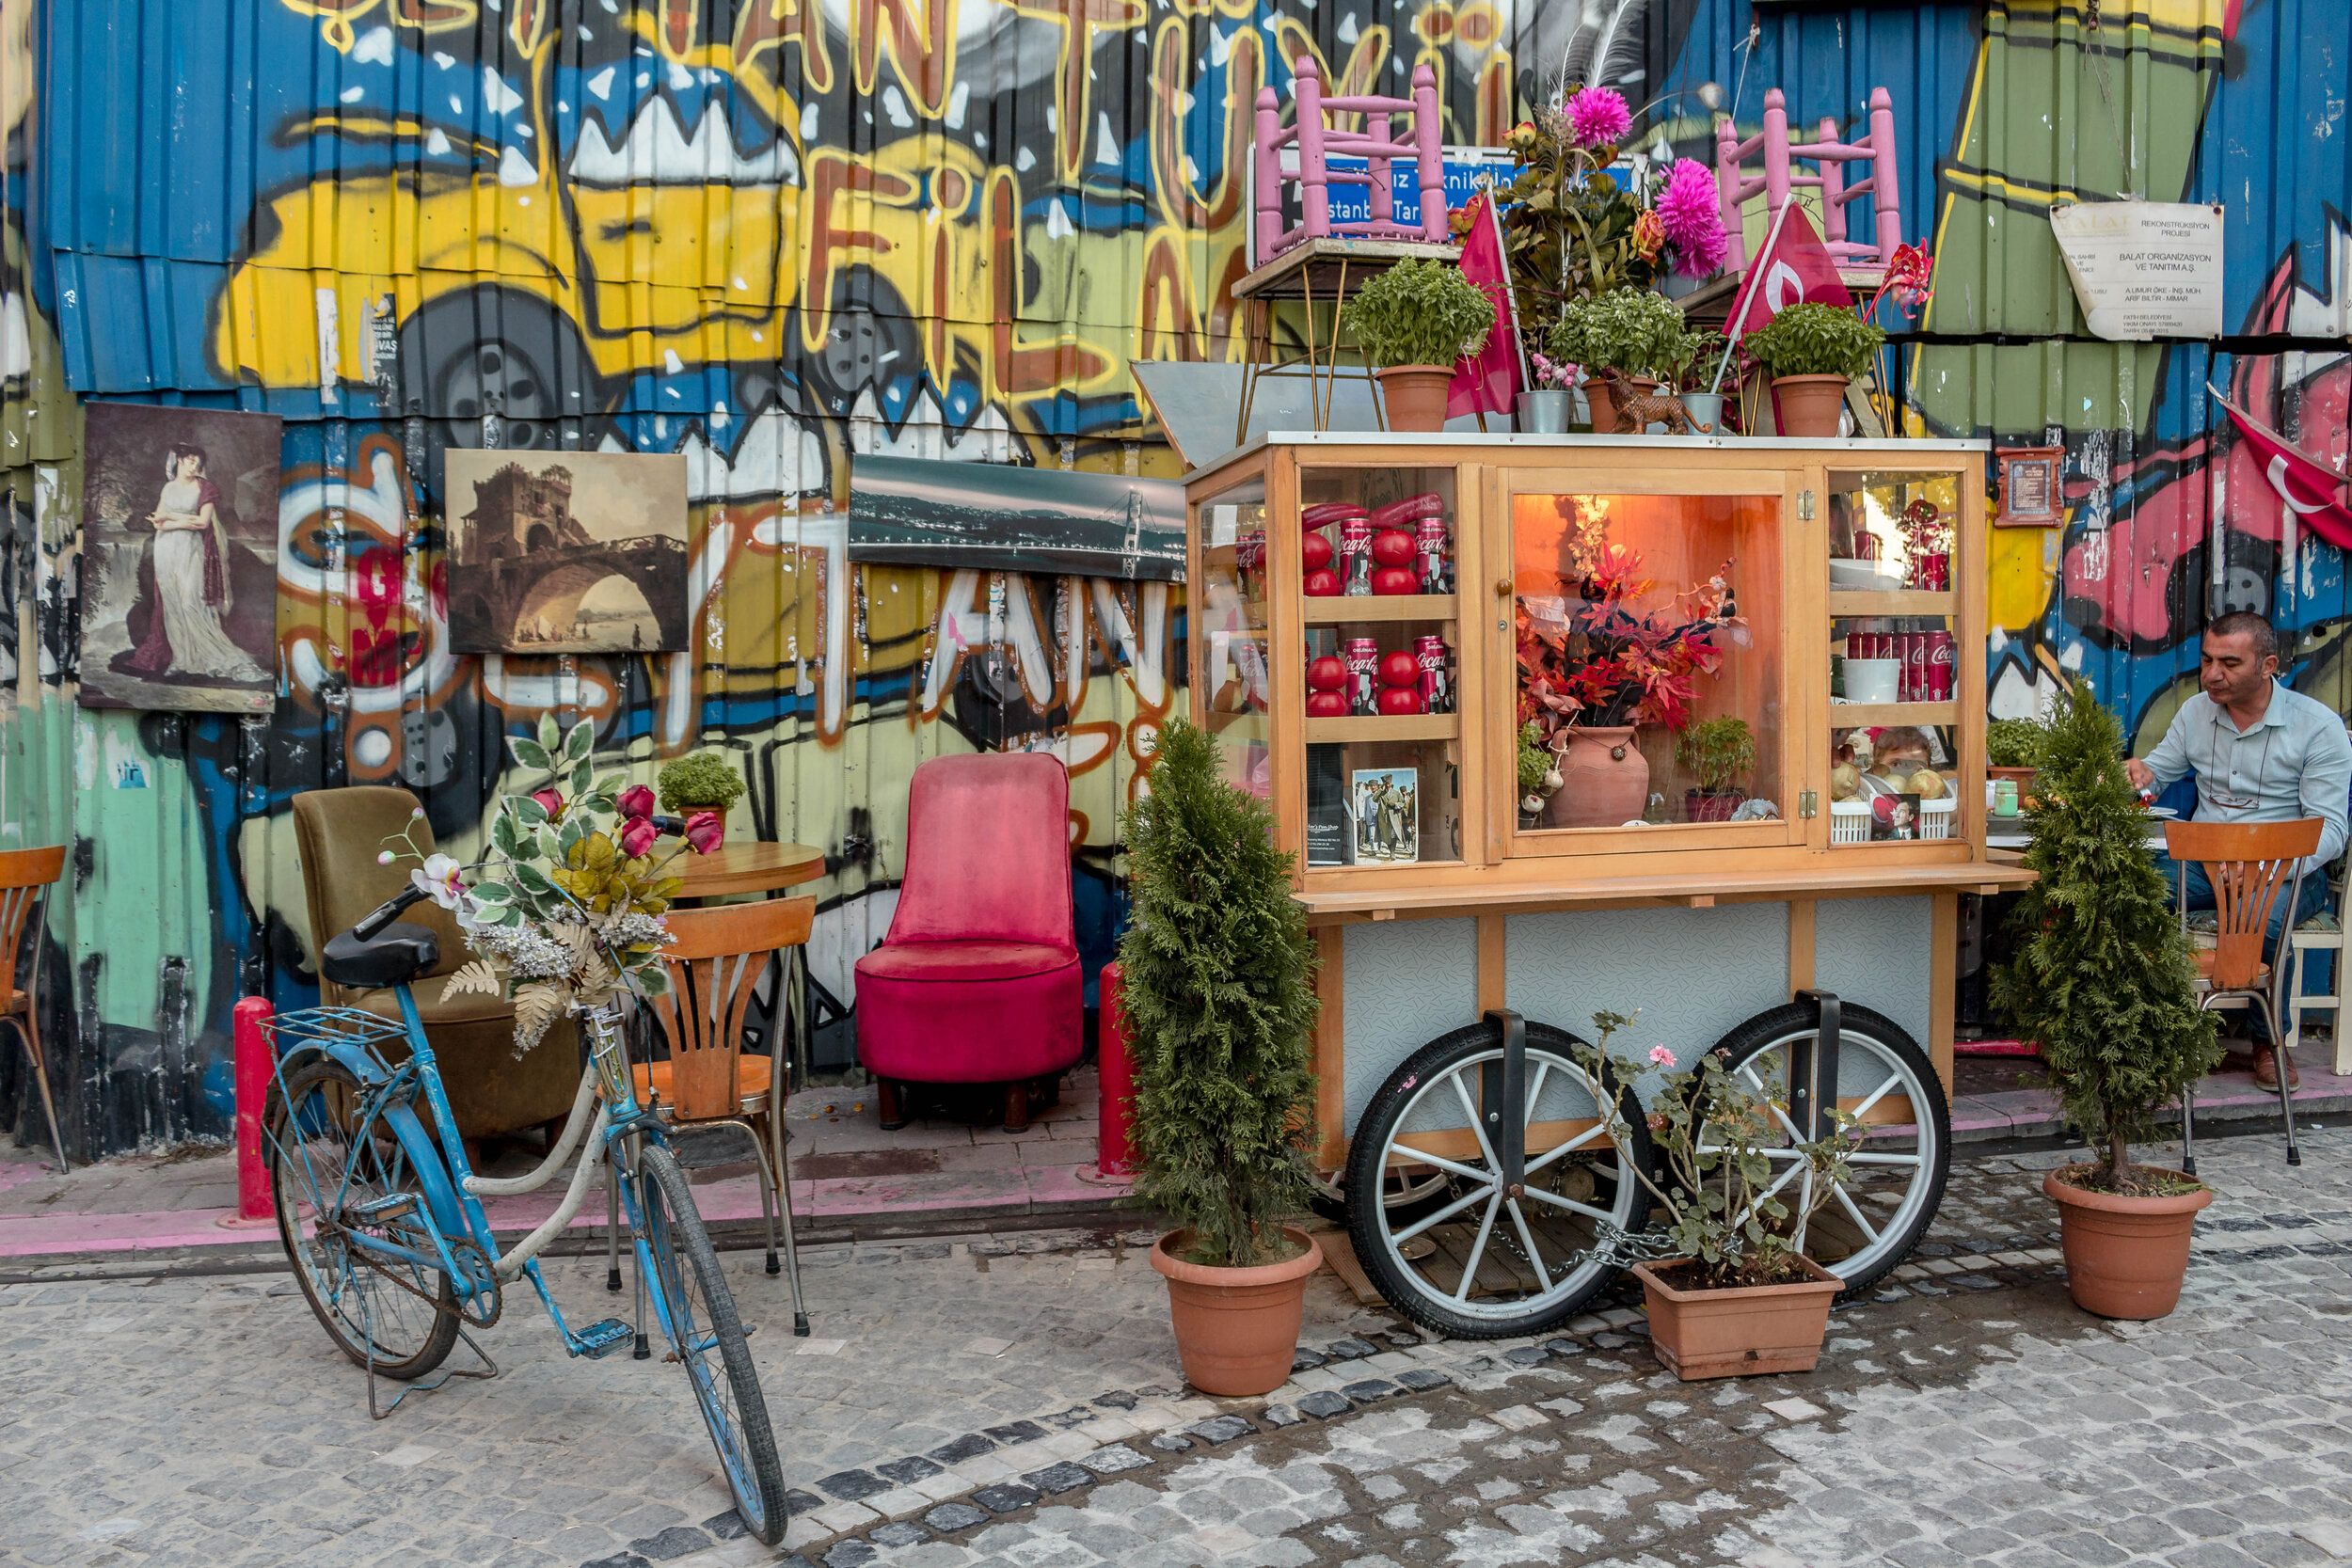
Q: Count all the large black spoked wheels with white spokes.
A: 2